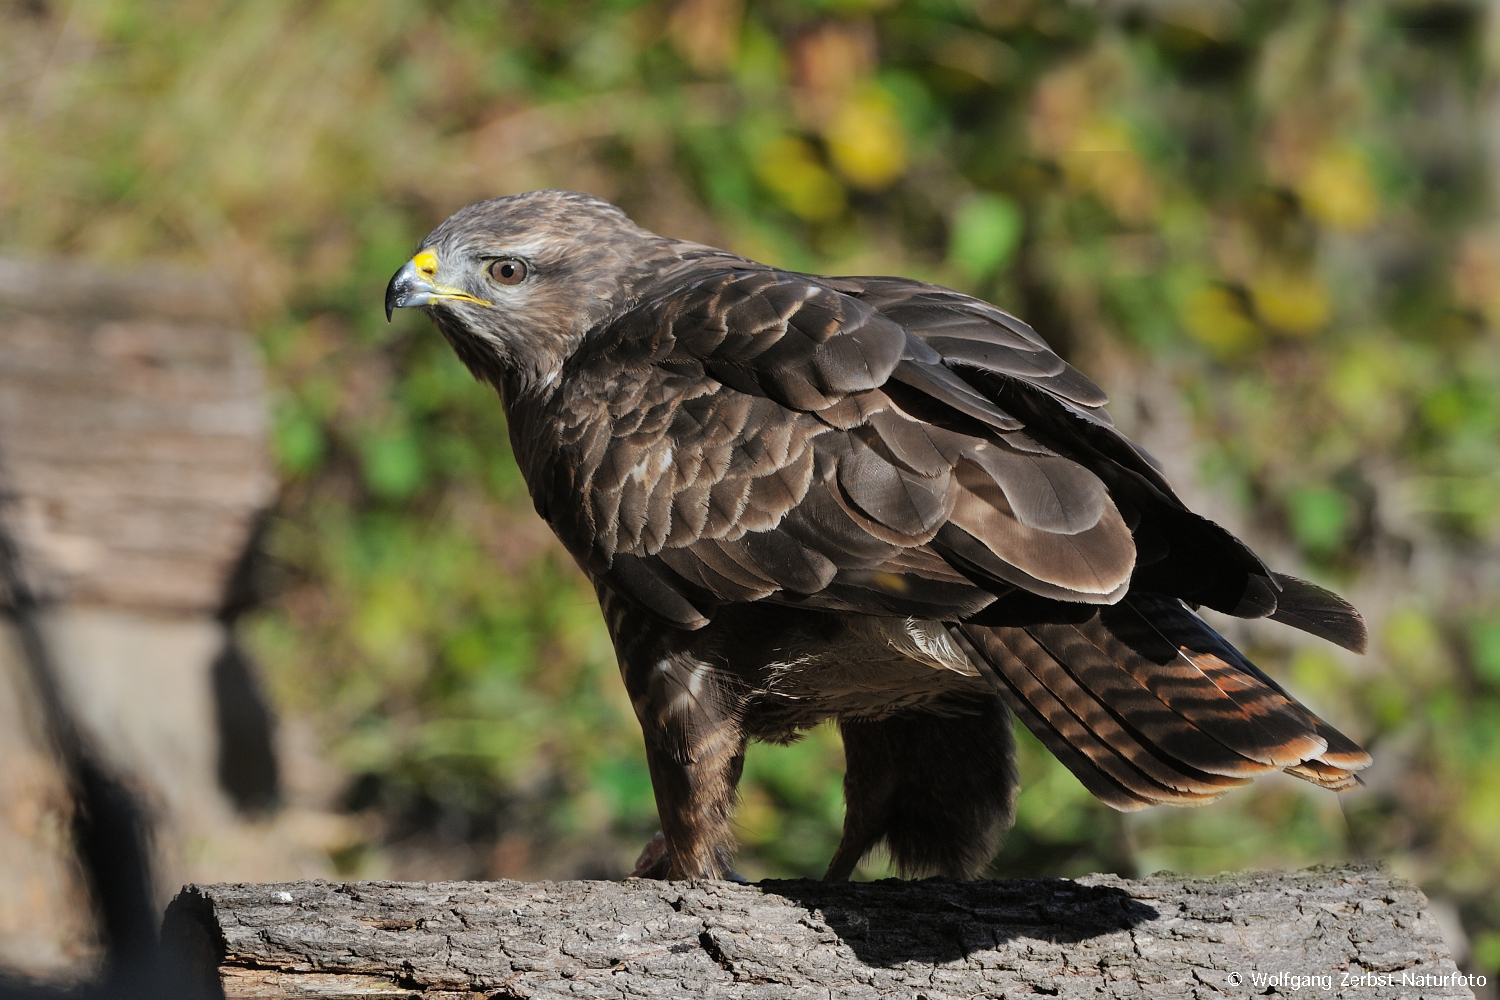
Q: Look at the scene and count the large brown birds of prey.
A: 1